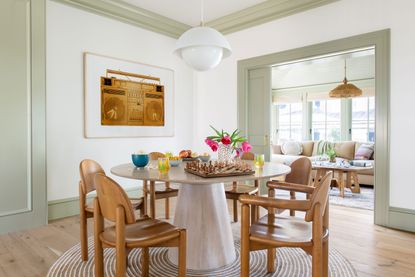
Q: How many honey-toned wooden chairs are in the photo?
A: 6